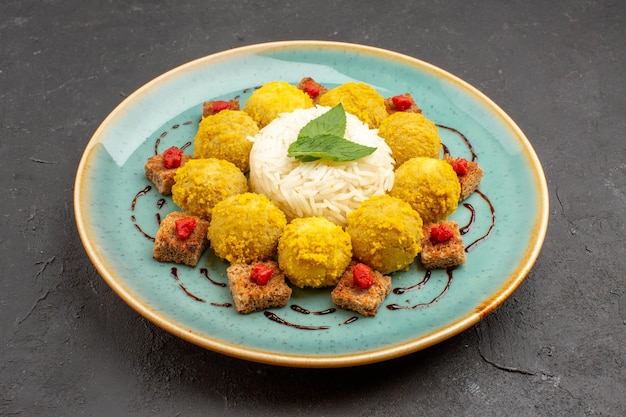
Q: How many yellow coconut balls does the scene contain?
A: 9